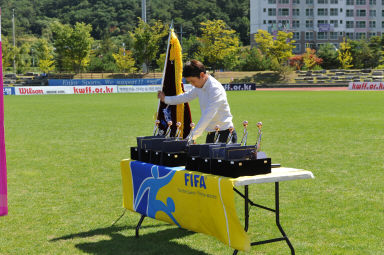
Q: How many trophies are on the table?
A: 8